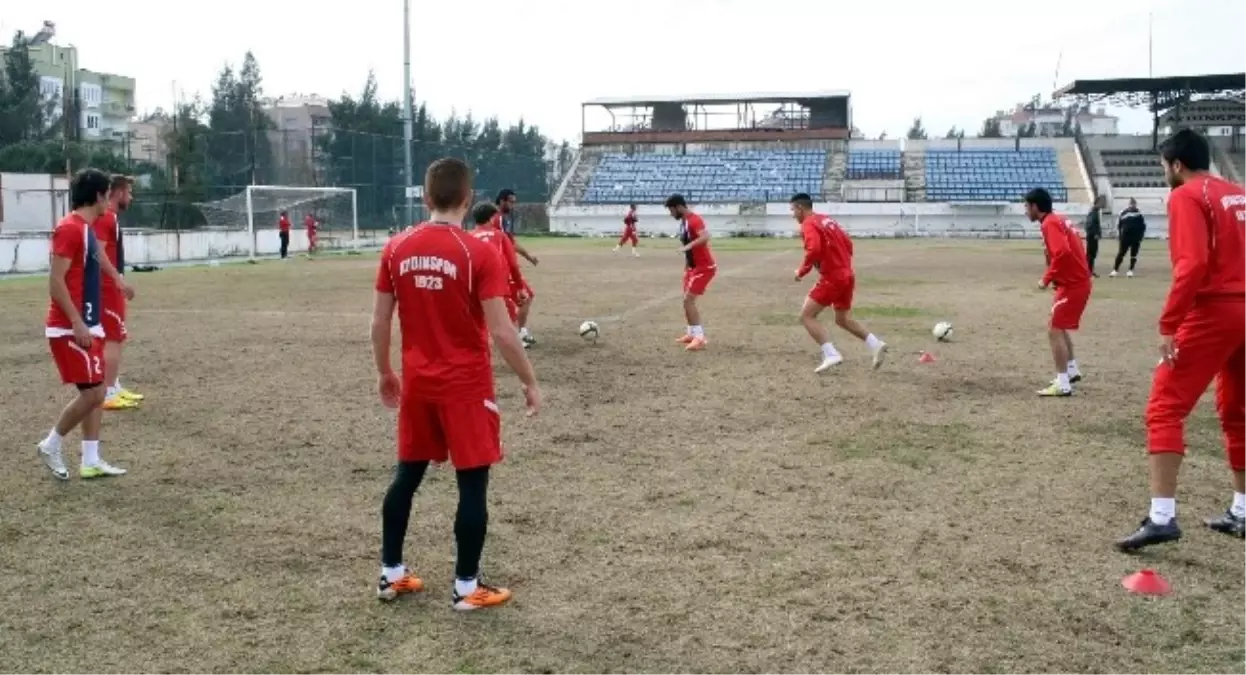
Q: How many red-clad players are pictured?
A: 12